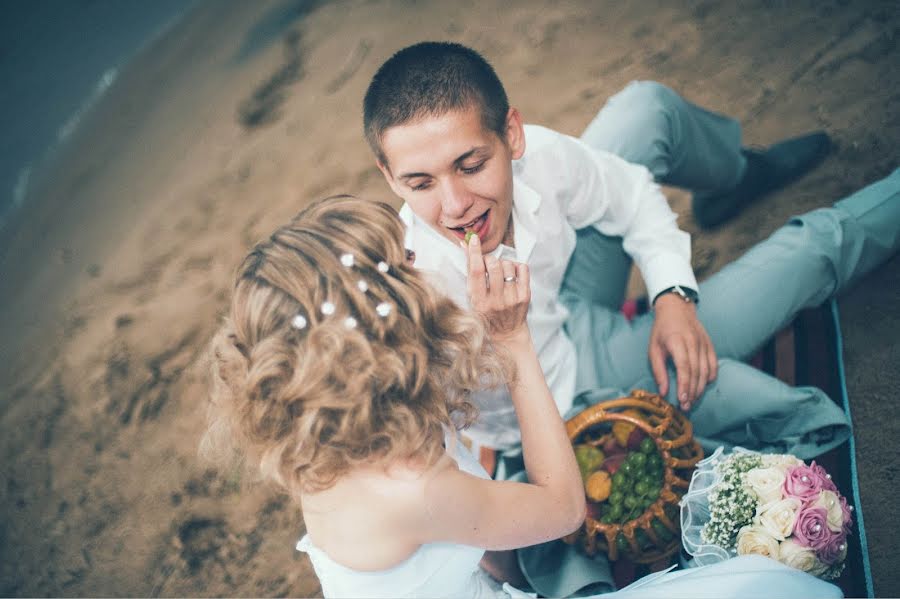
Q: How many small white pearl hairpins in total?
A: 7